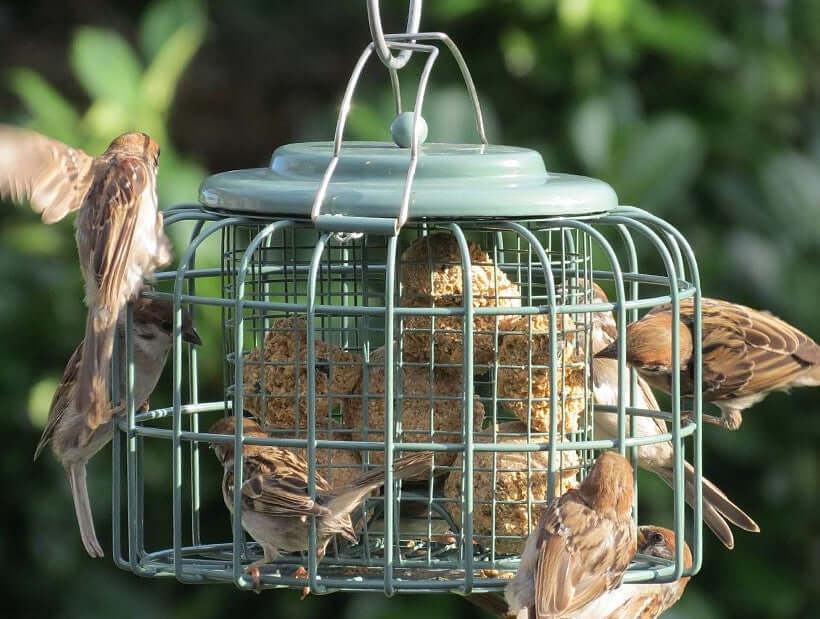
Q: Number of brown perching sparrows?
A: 7